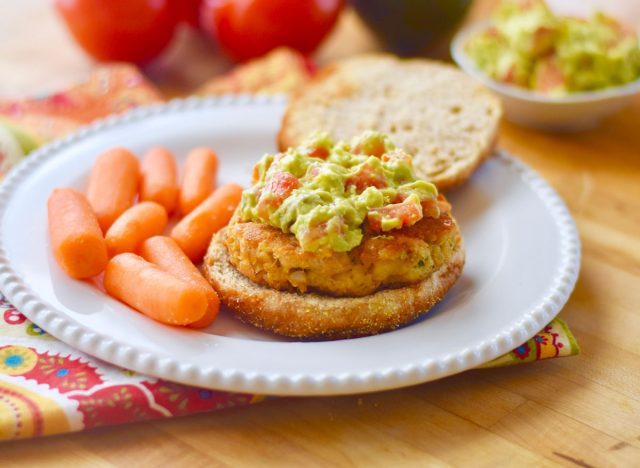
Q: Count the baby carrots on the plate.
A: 8